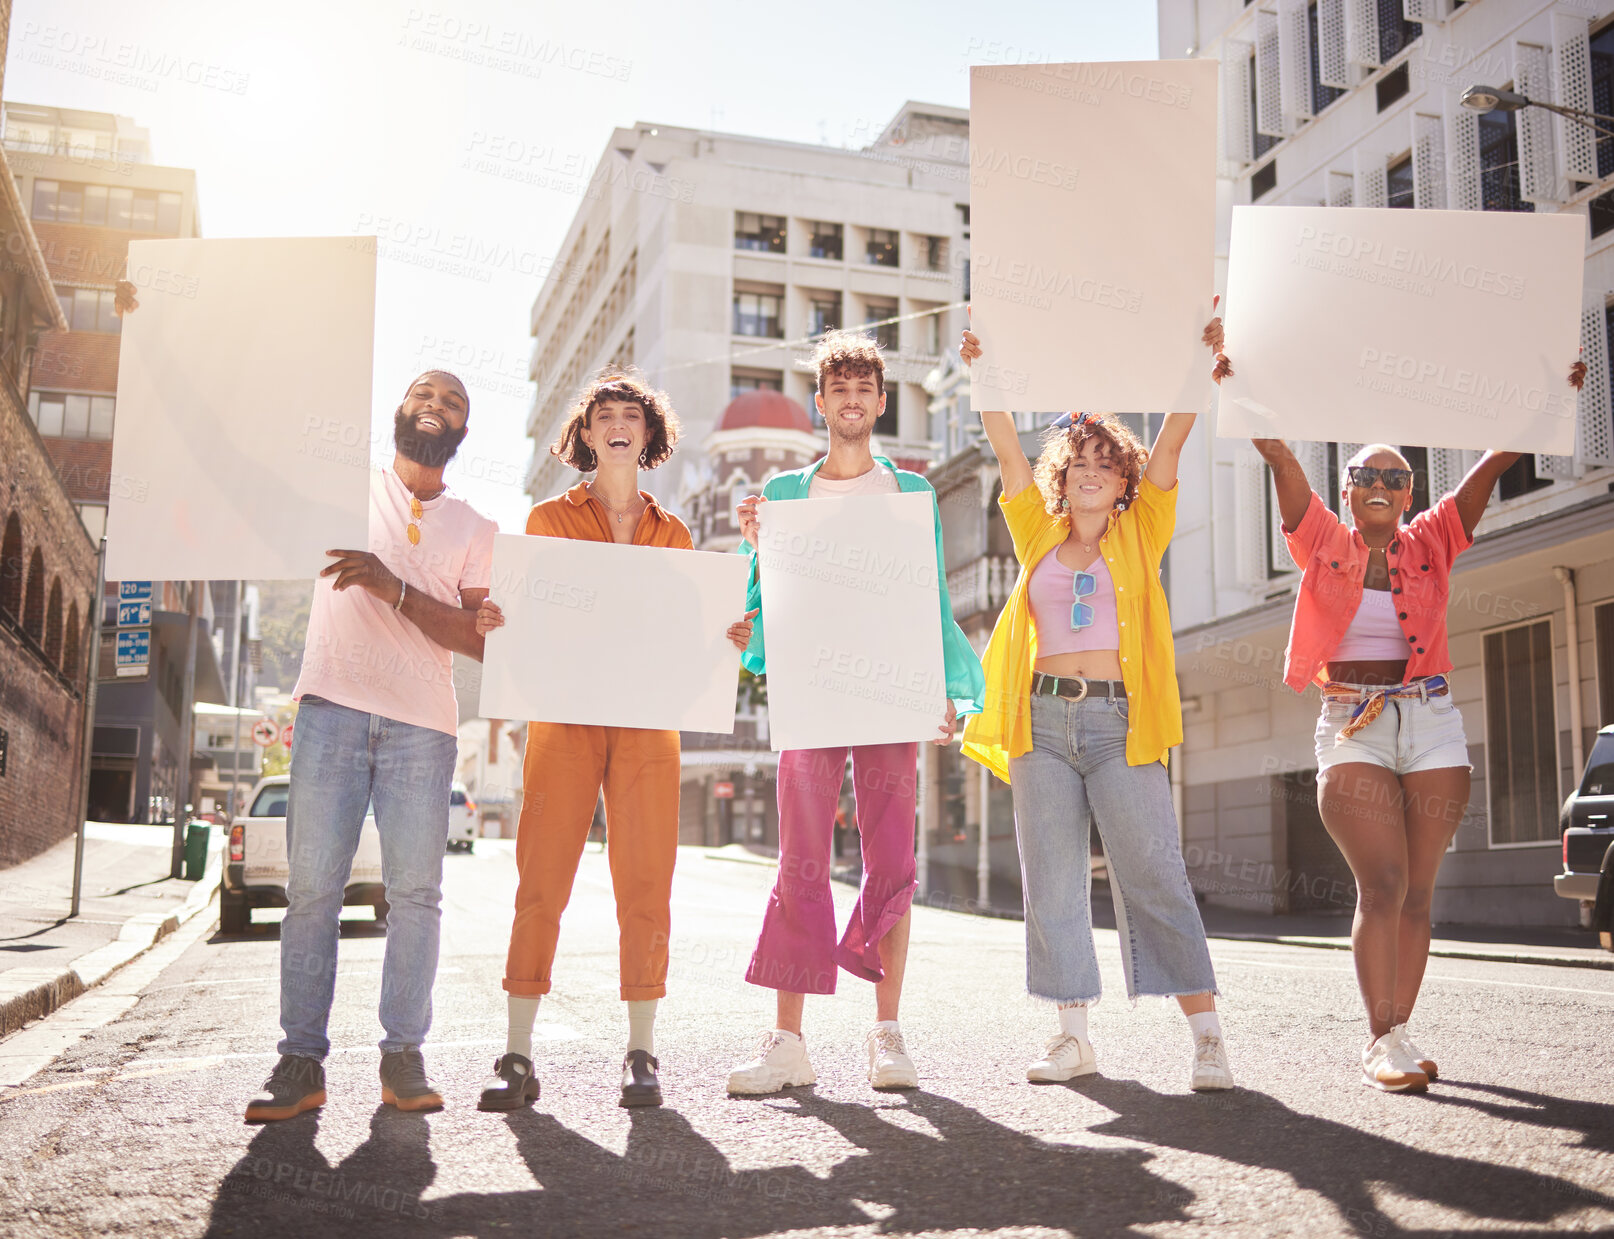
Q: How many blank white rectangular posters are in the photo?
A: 5